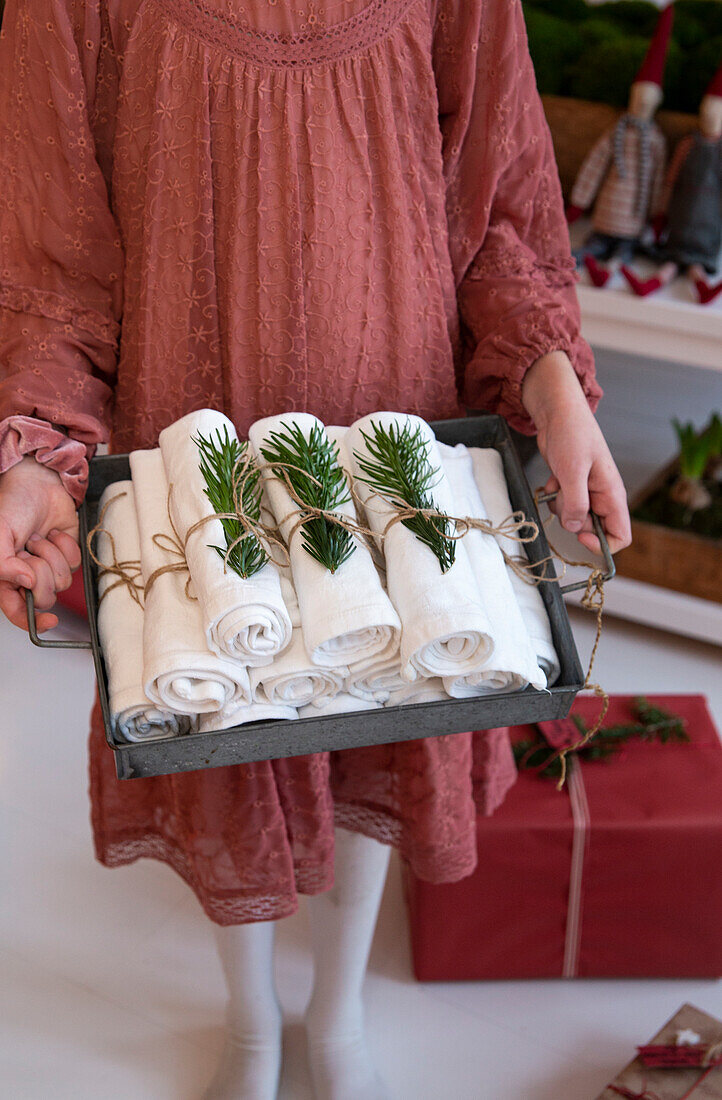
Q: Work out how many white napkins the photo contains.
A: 12